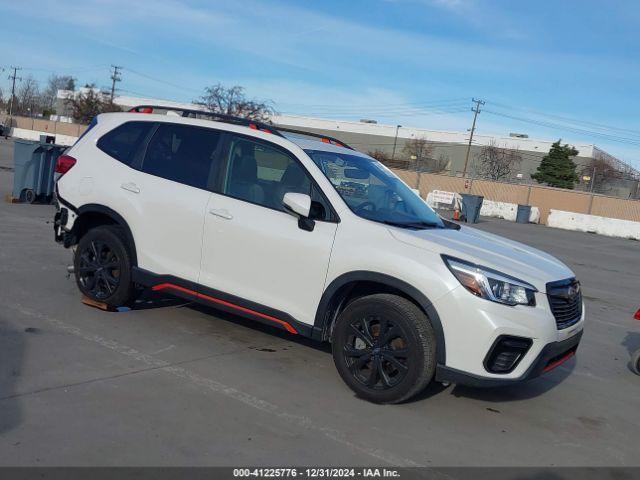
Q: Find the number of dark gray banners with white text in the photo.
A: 1